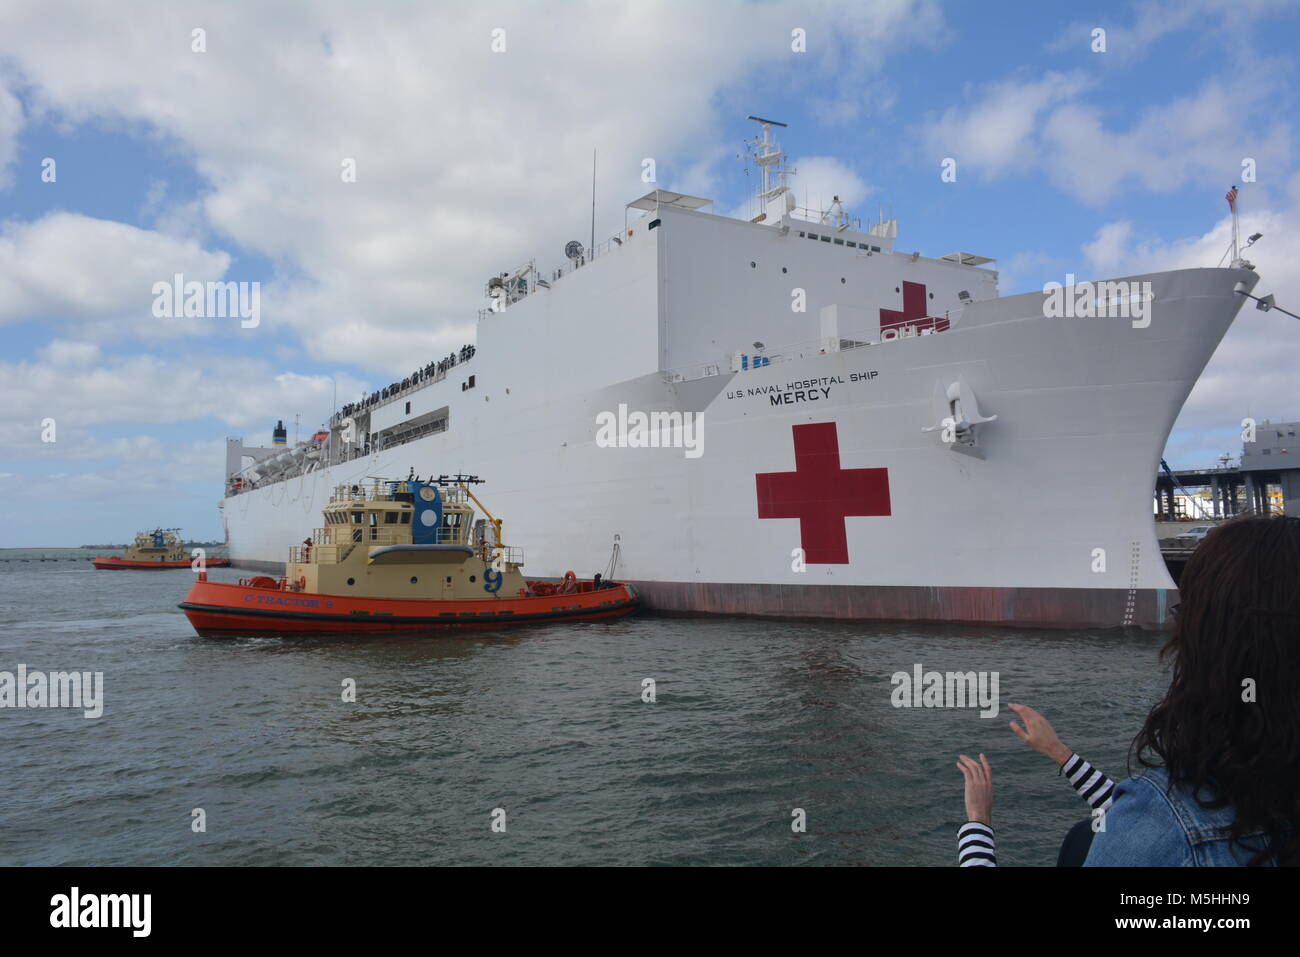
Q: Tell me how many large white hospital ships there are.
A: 1